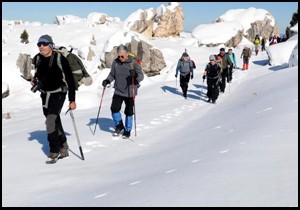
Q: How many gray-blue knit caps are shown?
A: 1